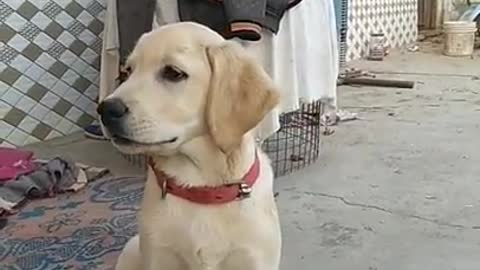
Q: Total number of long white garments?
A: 1